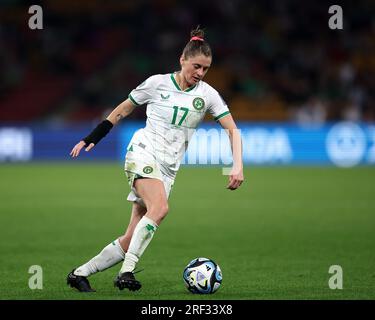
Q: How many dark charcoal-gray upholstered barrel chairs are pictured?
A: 0